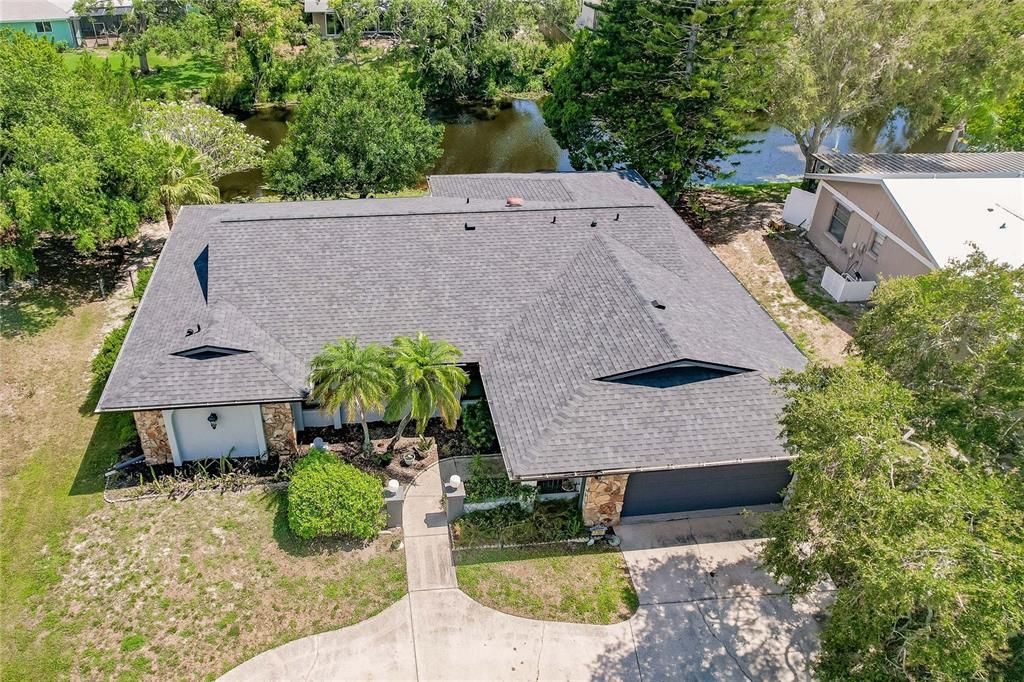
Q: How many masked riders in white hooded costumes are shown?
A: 0